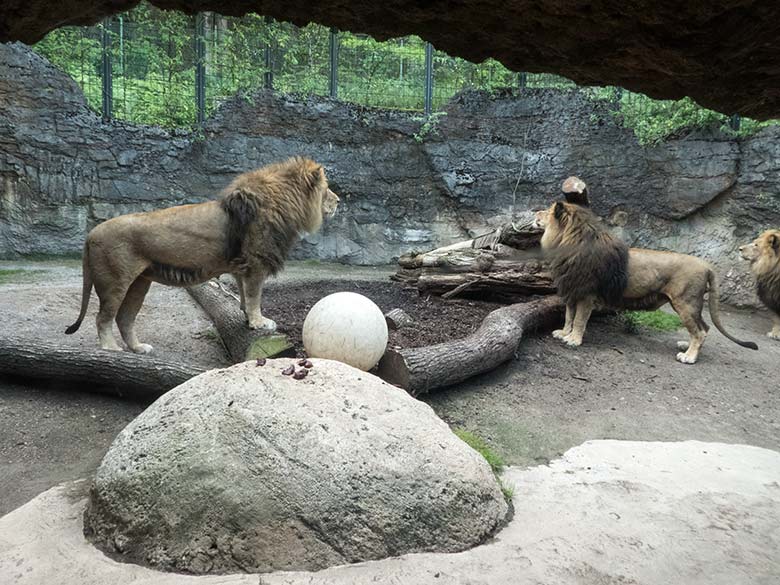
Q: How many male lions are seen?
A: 3